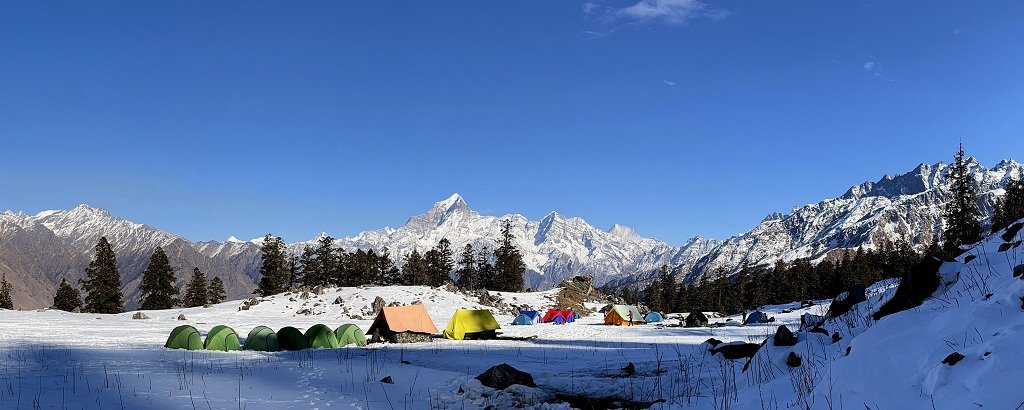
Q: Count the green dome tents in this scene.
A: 6